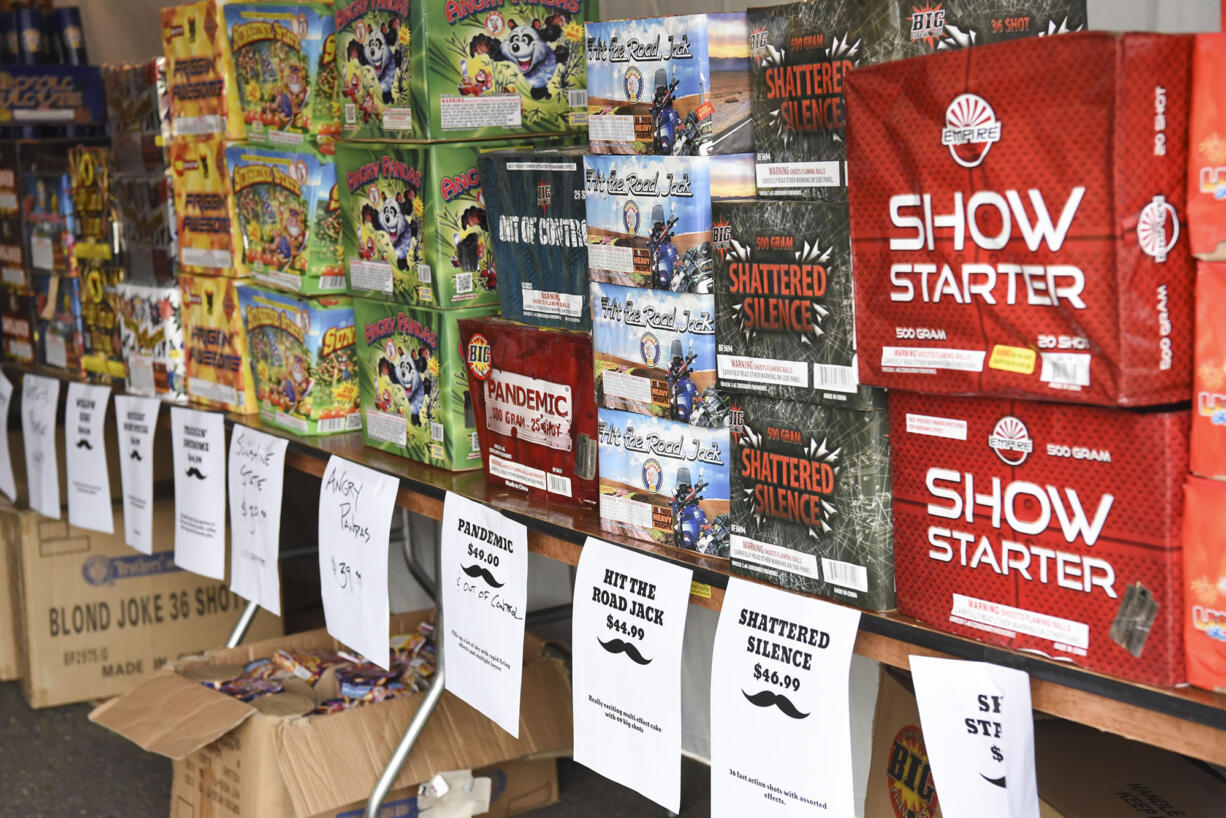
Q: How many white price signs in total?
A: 11